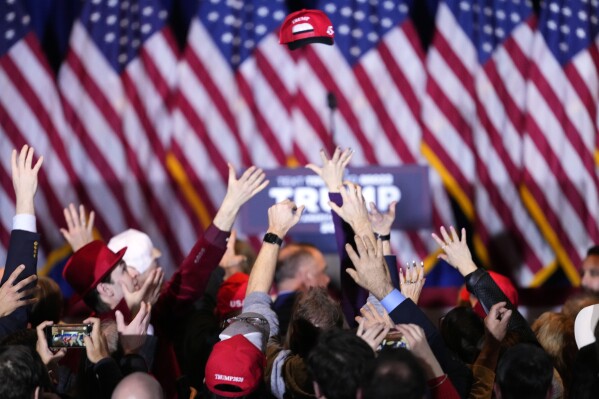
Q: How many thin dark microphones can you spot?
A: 1